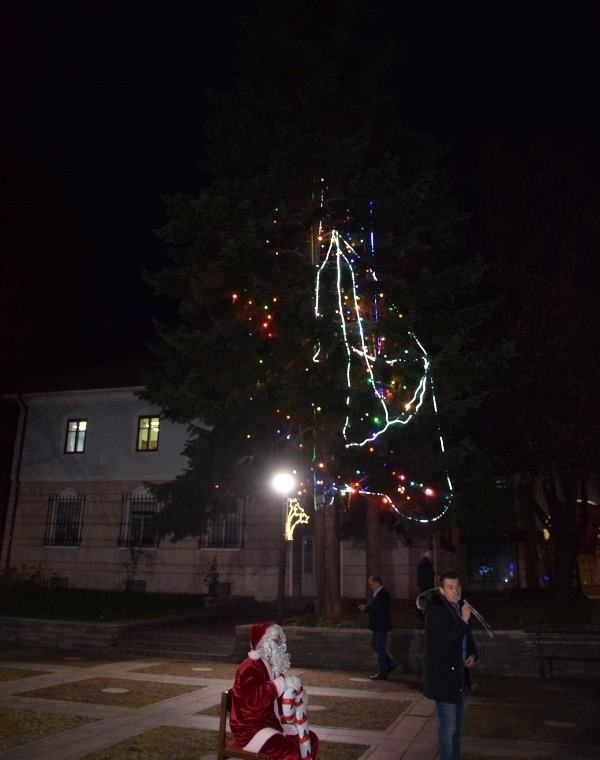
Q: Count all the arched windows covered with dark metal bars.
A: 3